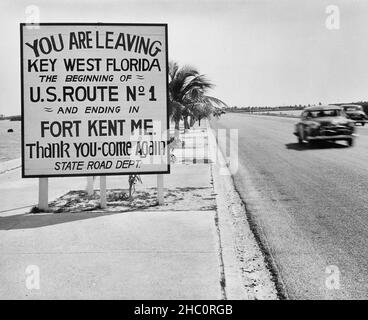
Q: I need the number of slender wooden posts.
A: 4